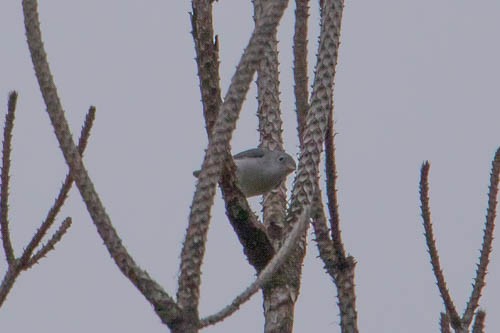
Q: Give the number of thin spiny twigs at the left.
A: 3